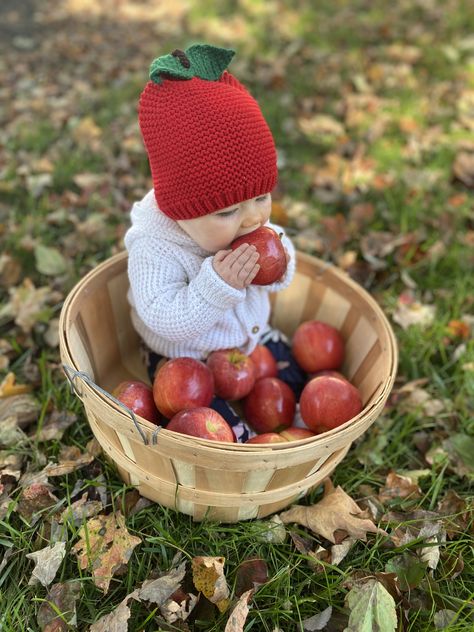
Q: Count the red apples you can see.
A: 12